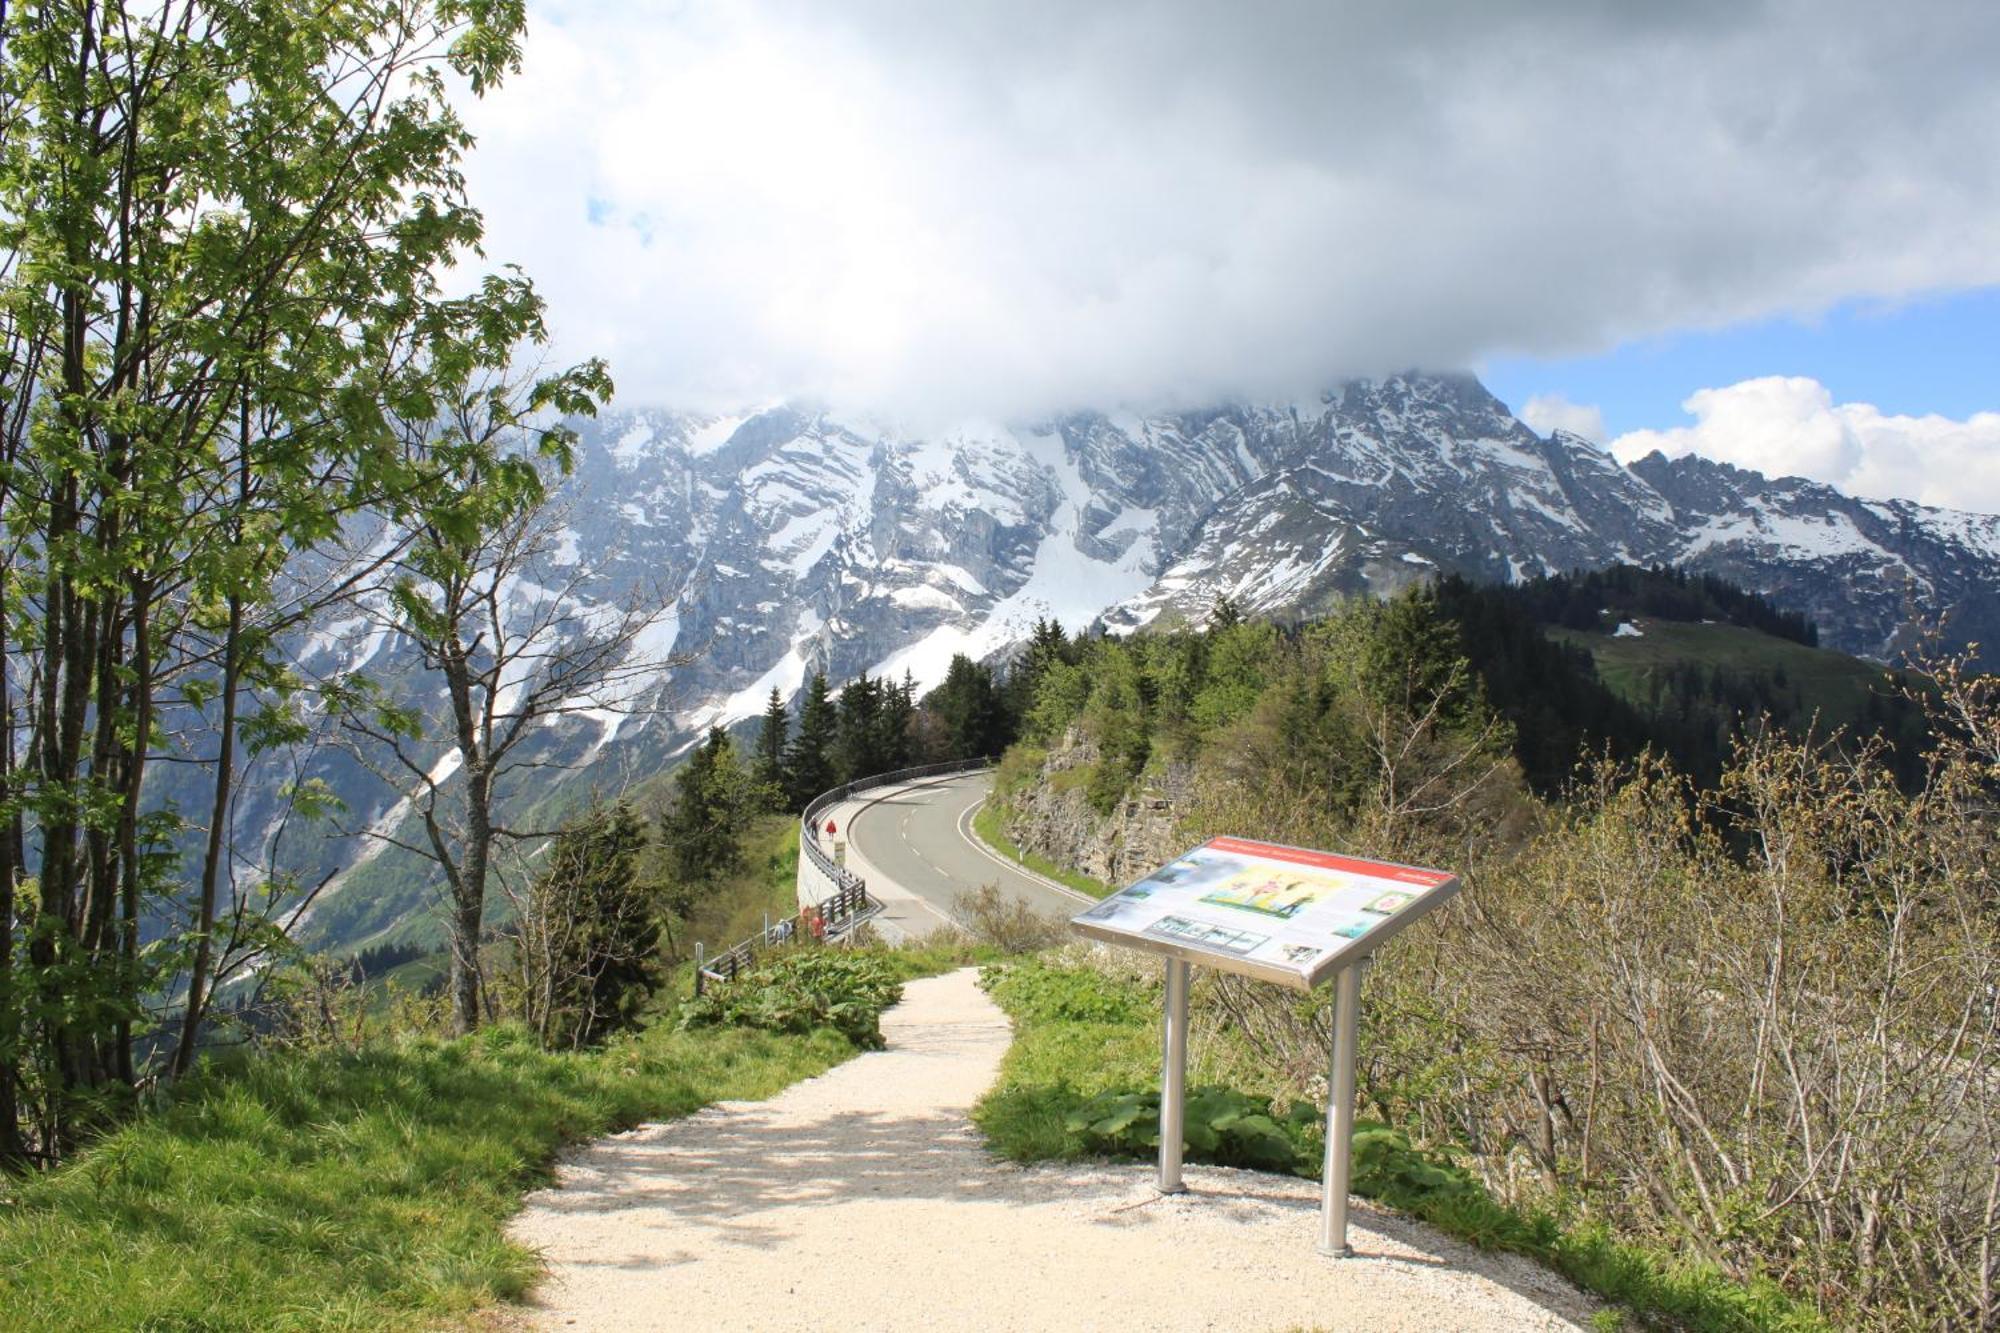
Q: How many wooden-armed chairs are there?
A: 0